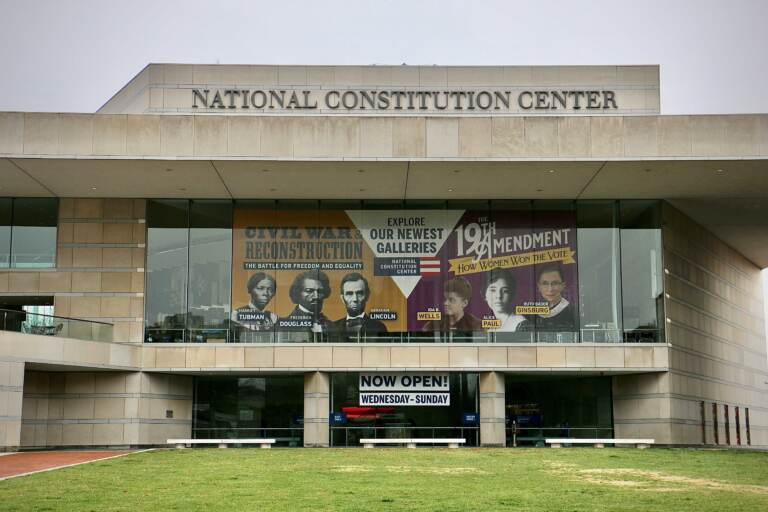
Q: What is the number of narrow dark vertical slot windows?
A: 5